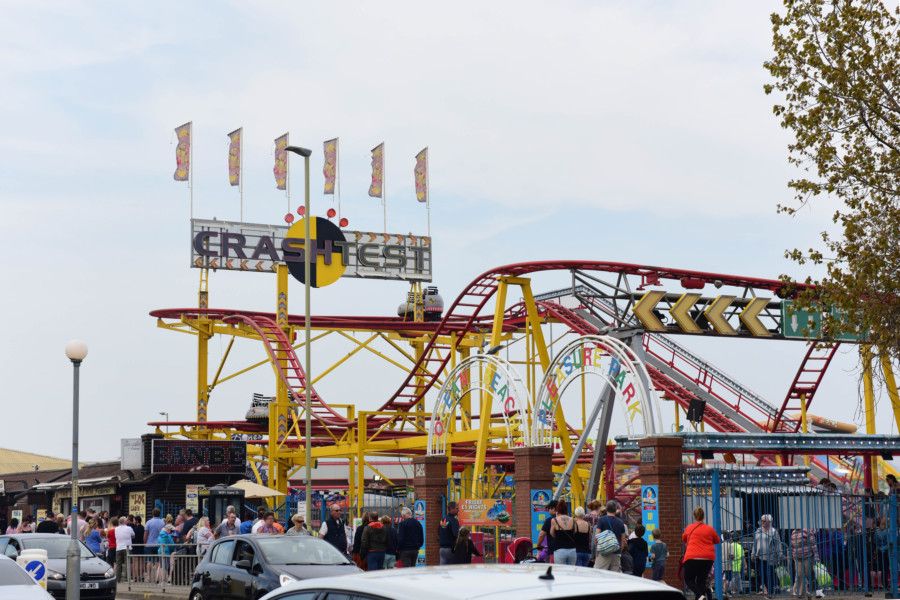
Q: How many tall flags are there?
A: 6